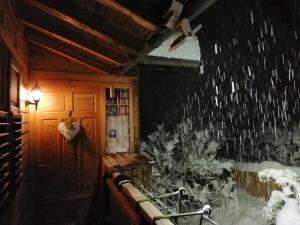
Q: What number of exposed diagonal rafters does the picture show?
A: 4